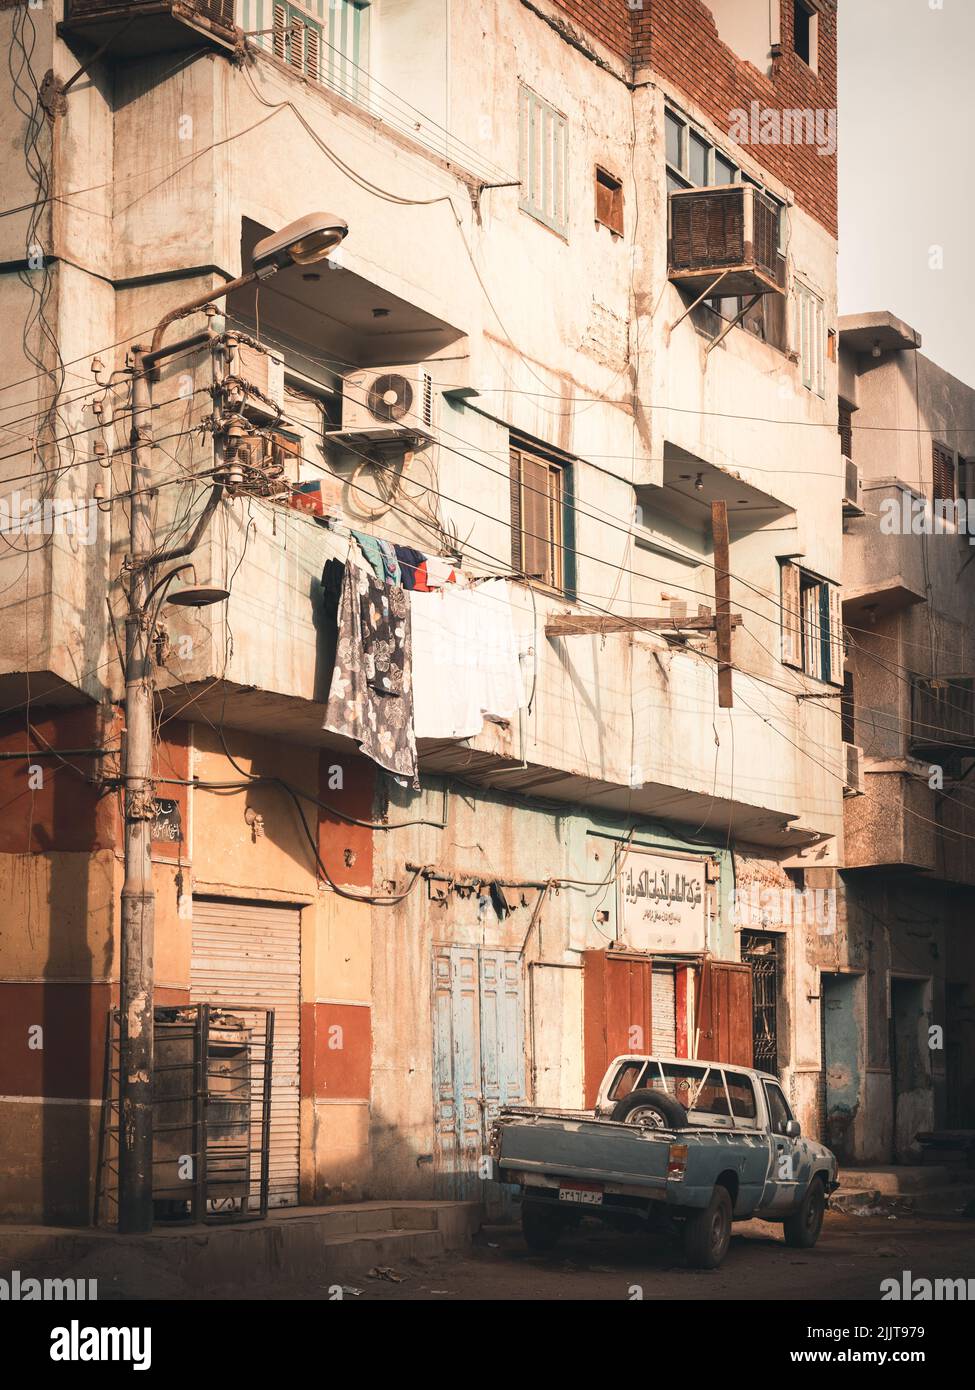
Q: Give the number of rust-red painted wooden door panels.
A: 2